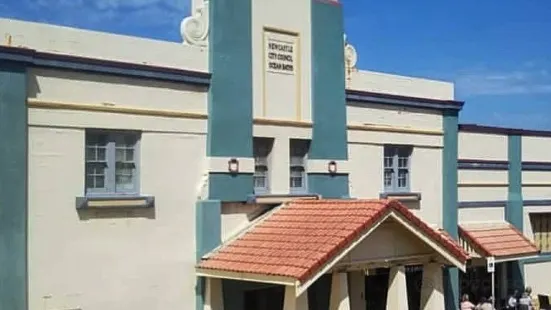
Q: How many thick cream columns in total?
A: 5